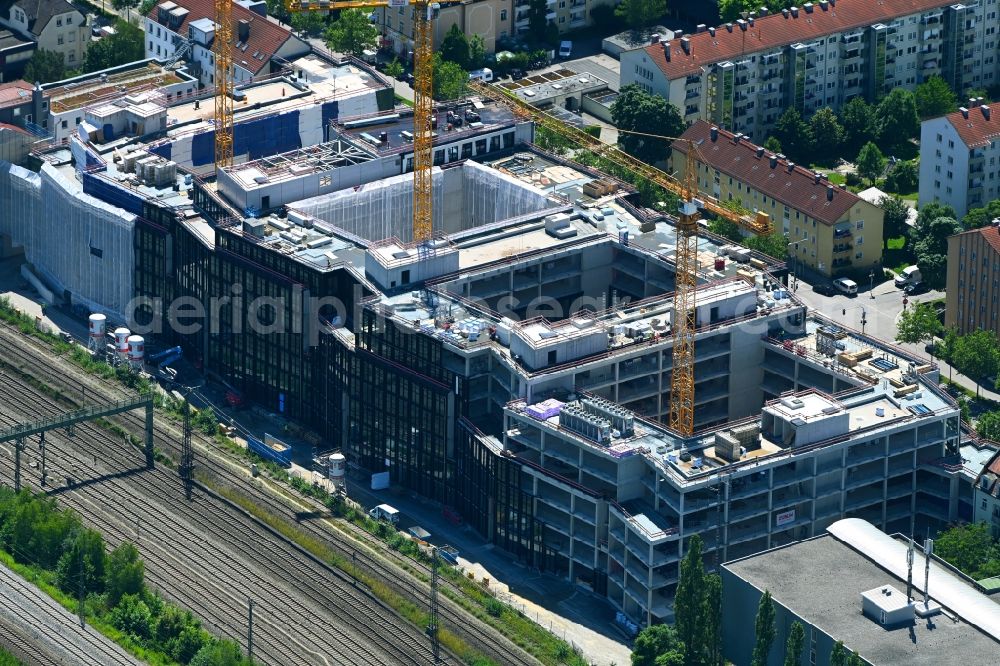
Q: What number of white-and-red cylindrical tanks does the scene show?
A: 4